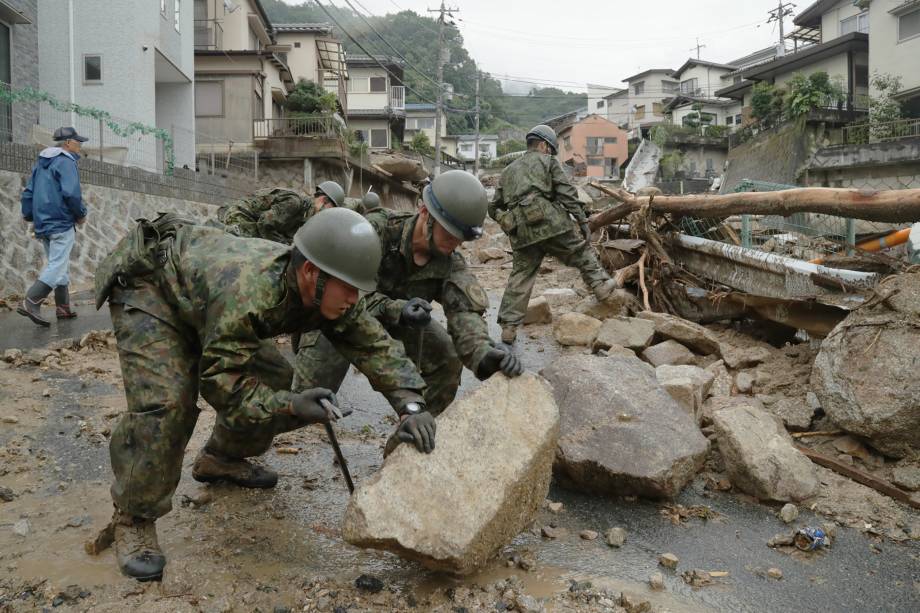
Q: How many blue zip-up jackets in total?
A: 1